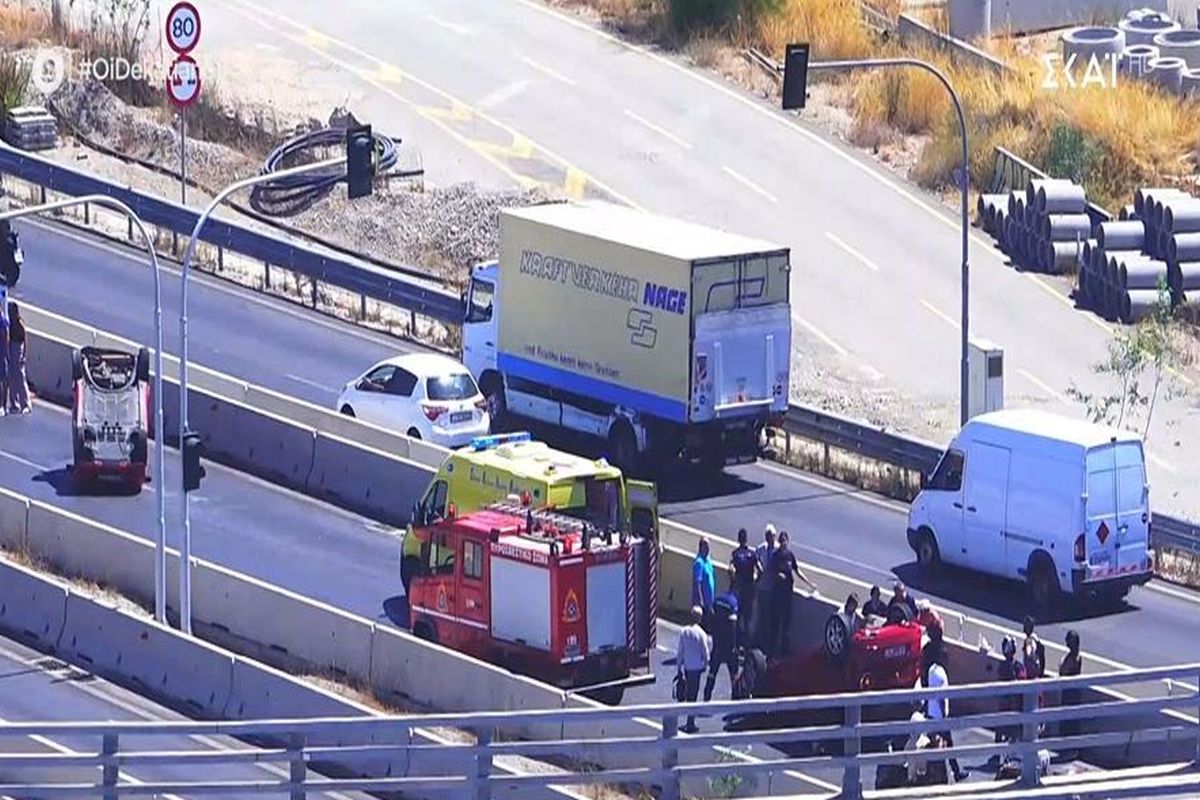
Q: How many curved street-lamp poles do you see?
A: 3